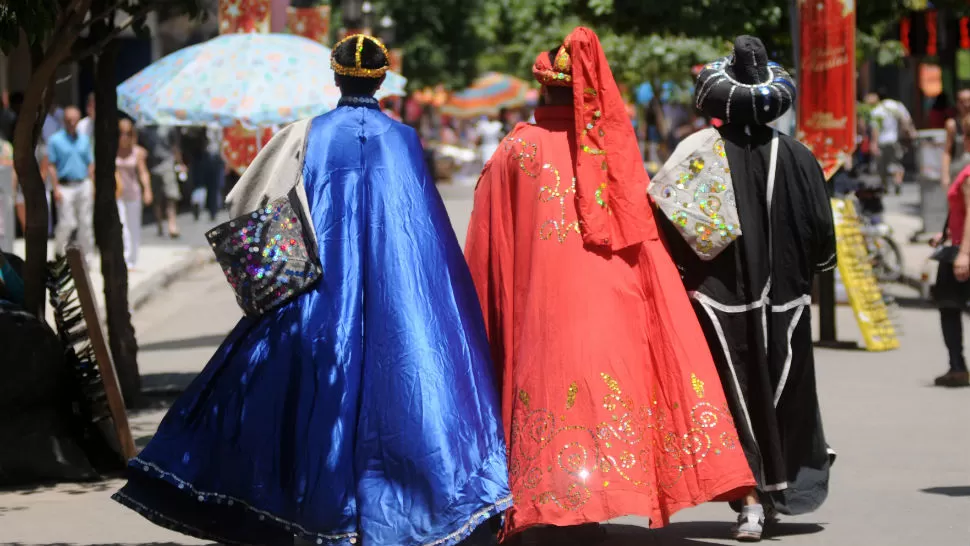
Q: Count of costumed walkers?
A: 3